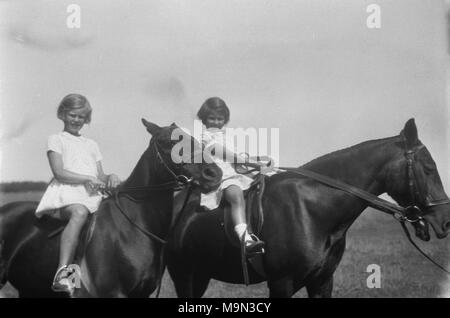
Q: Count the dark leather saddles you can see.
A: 2